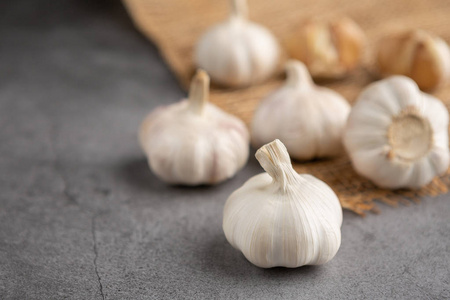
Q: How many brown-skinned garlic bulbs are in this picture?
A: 2